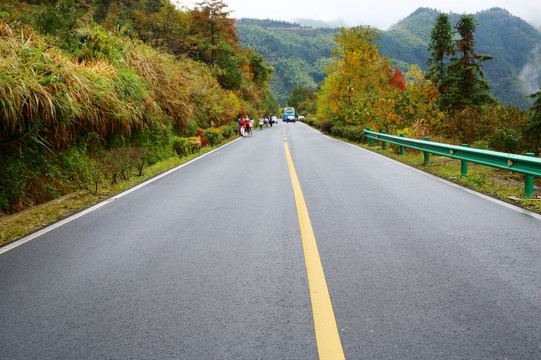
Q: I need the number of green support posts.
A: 6